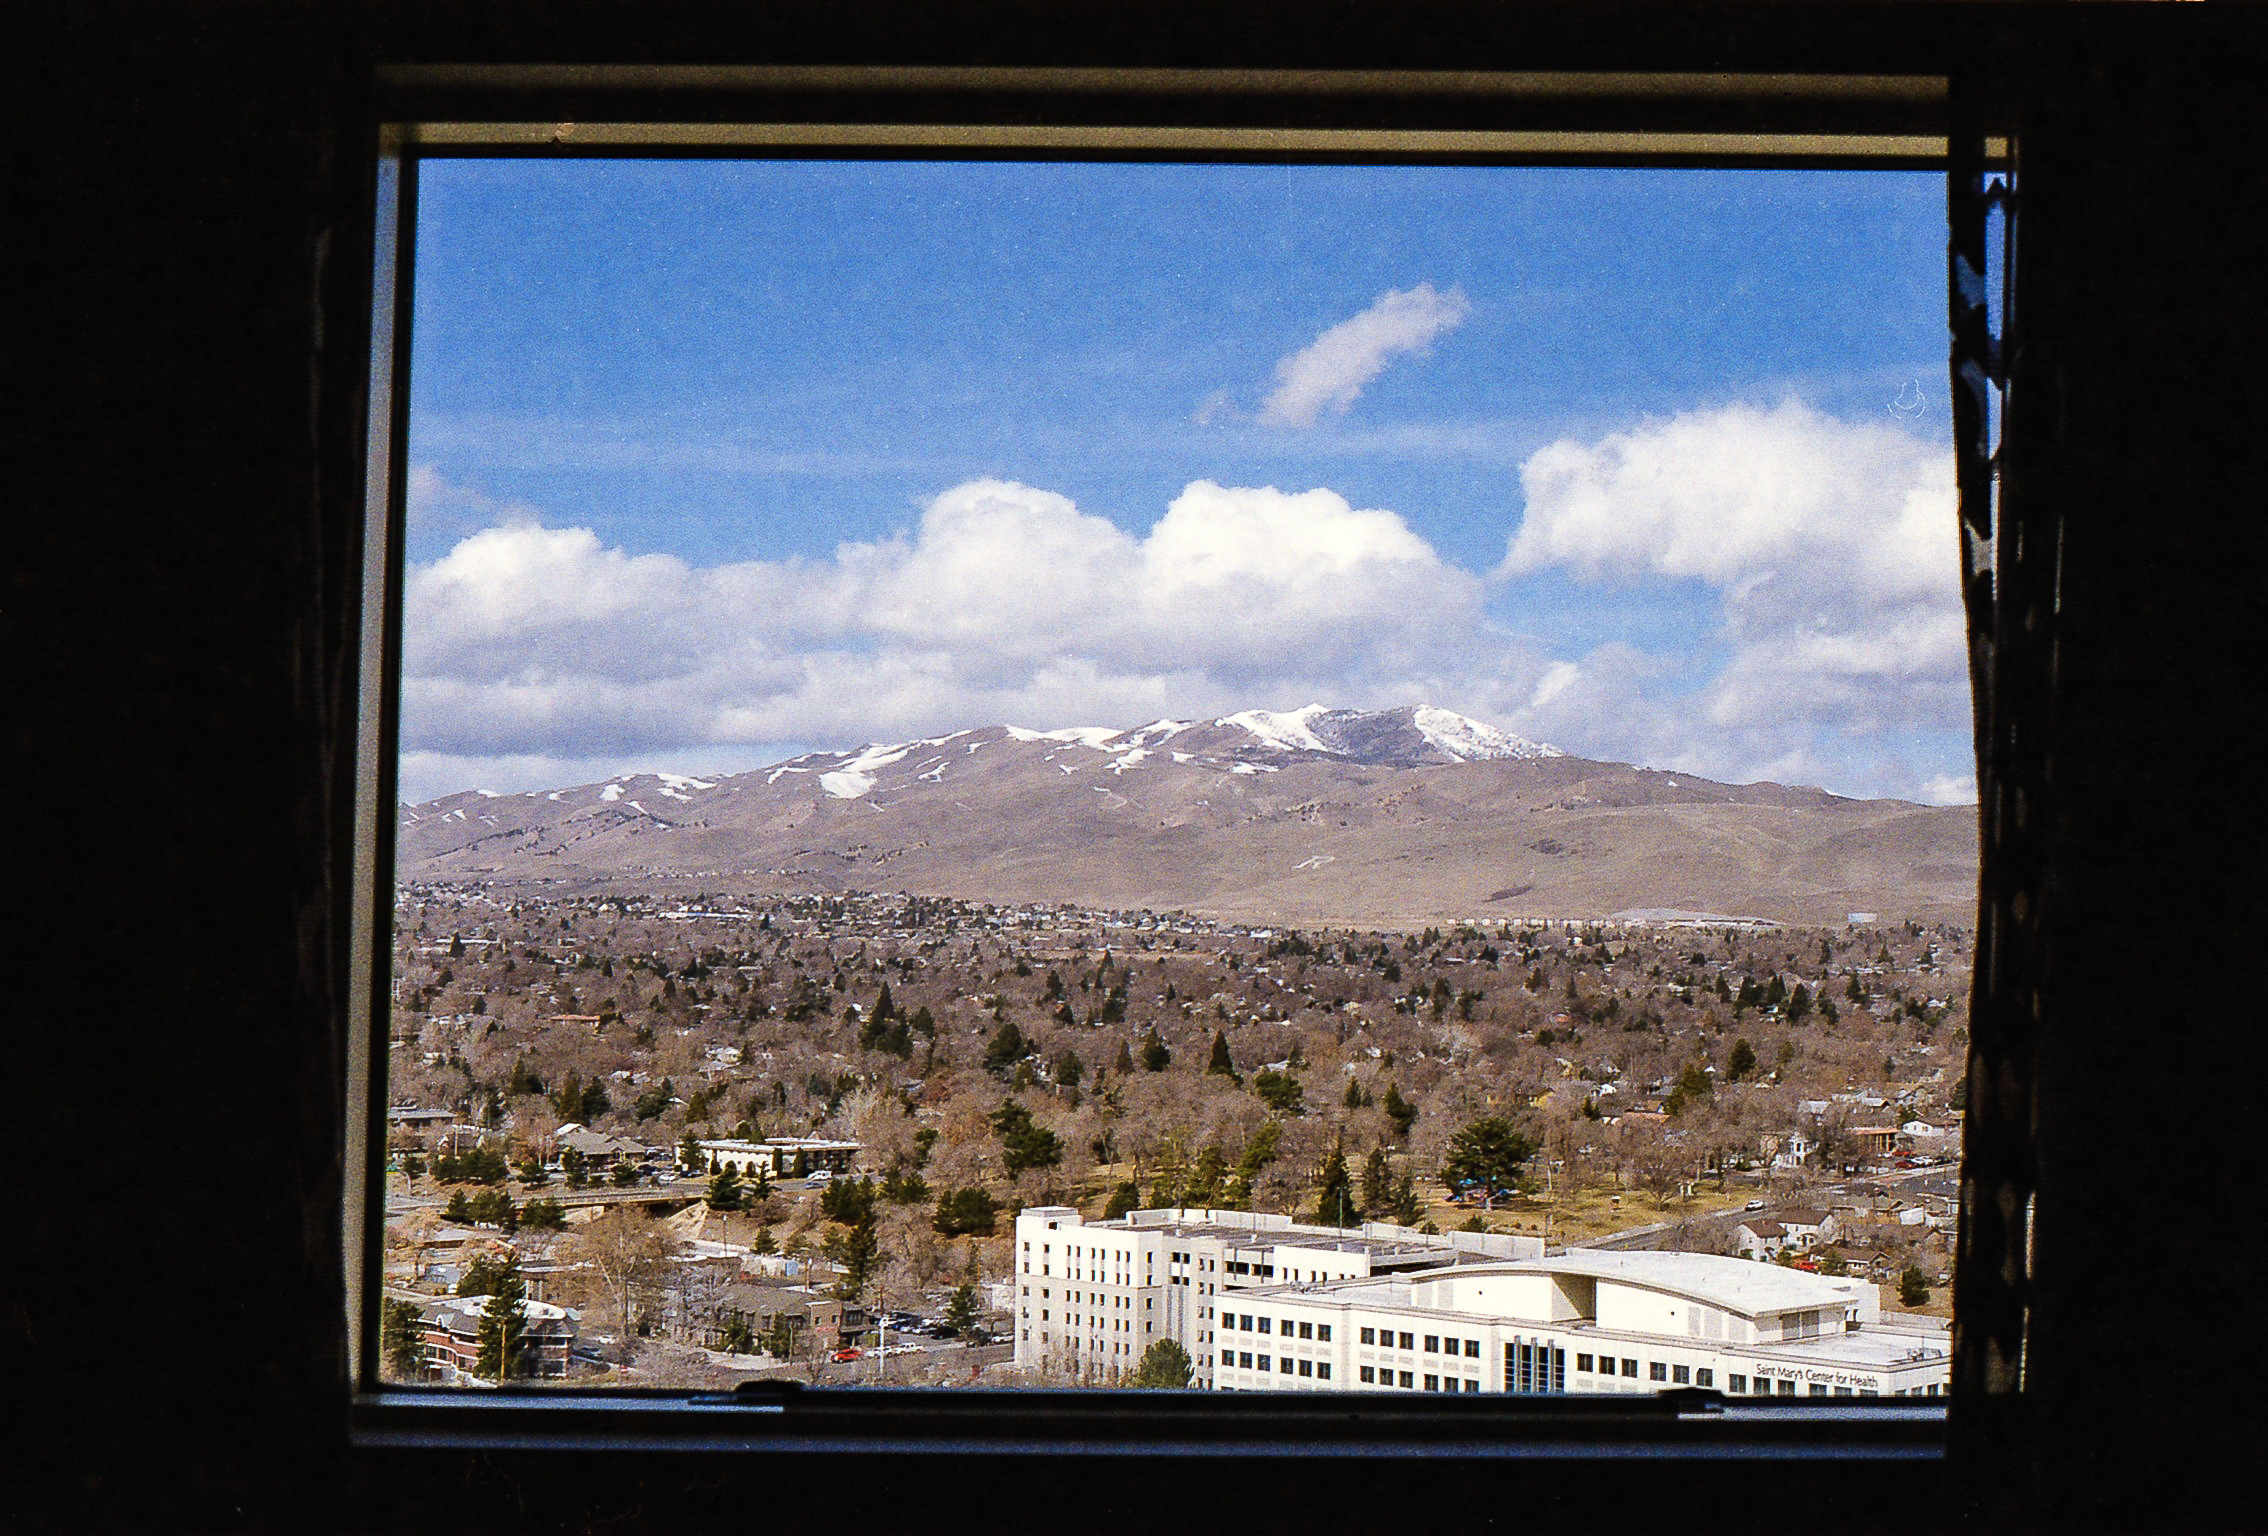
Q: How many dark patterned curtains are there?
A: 1